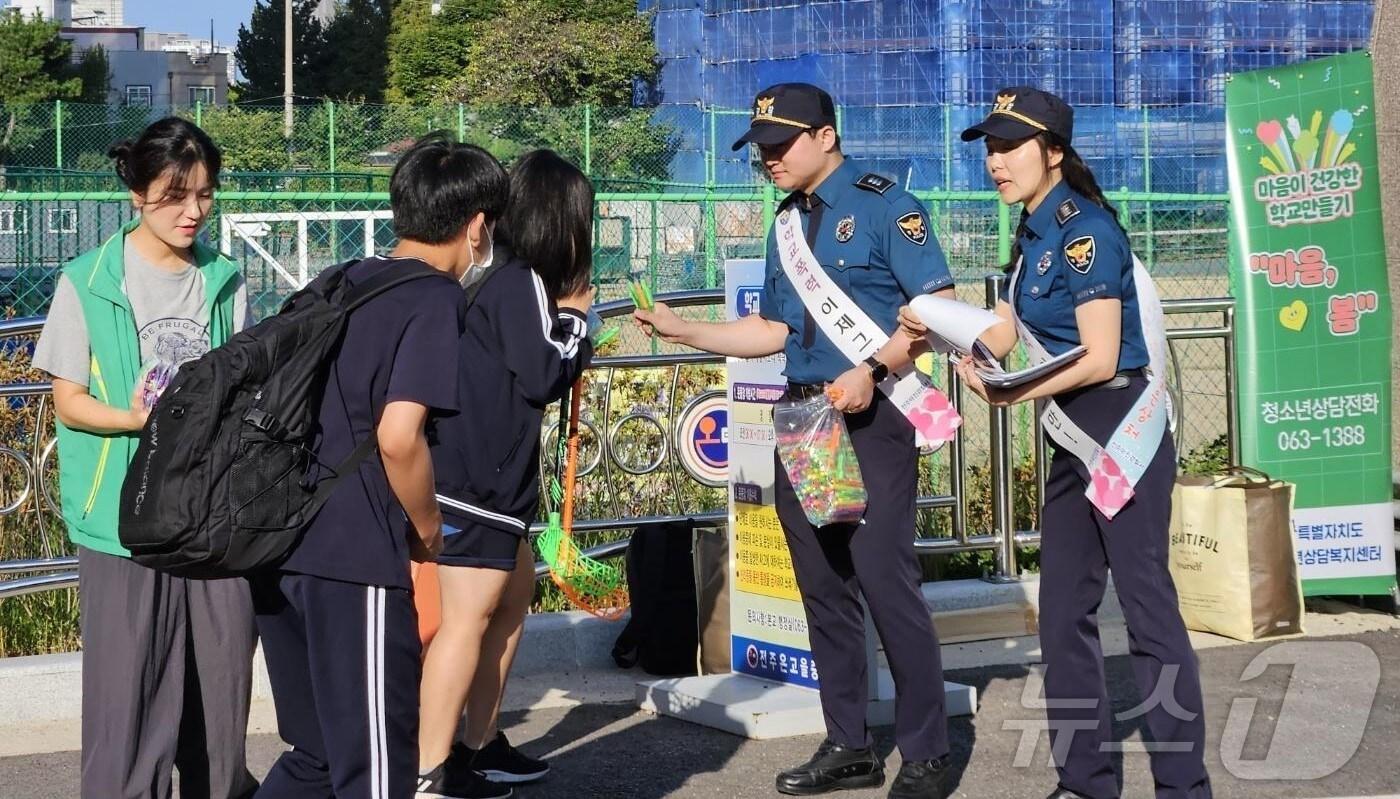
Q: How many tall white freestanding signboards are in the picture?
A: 1